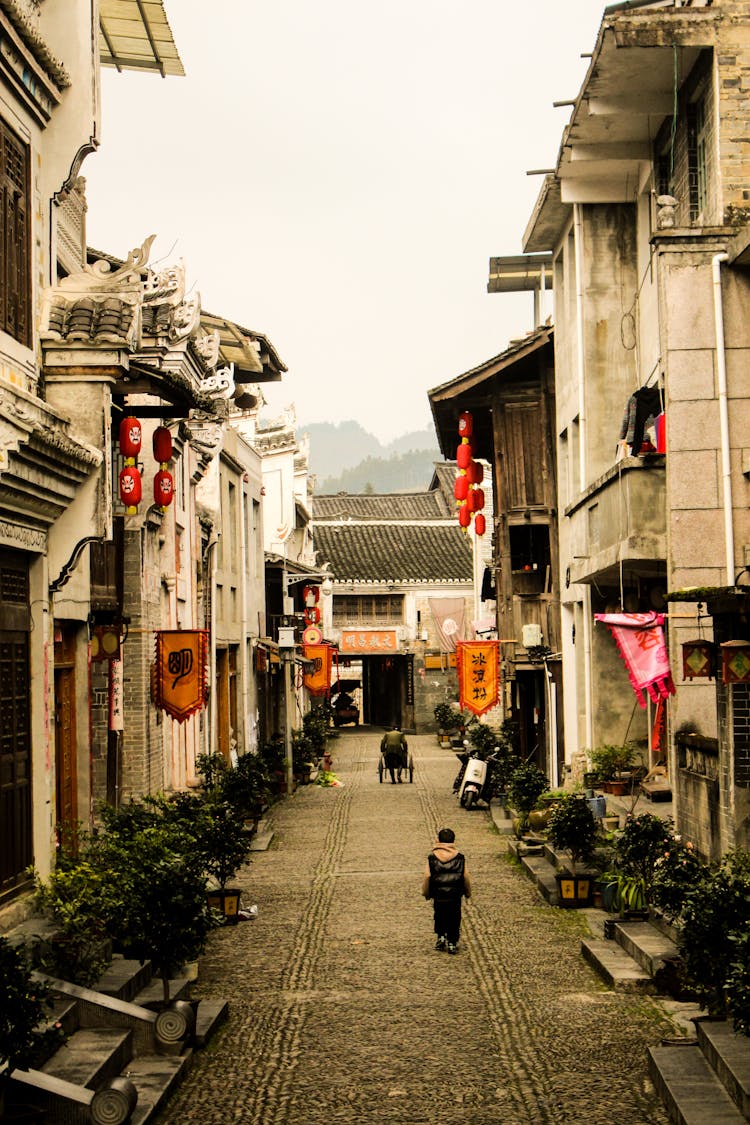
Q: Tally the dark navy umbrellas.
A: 0